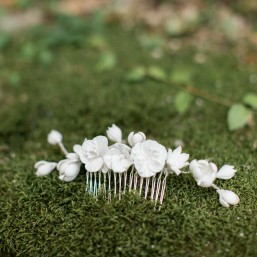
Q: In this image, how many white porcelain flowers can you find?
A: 12